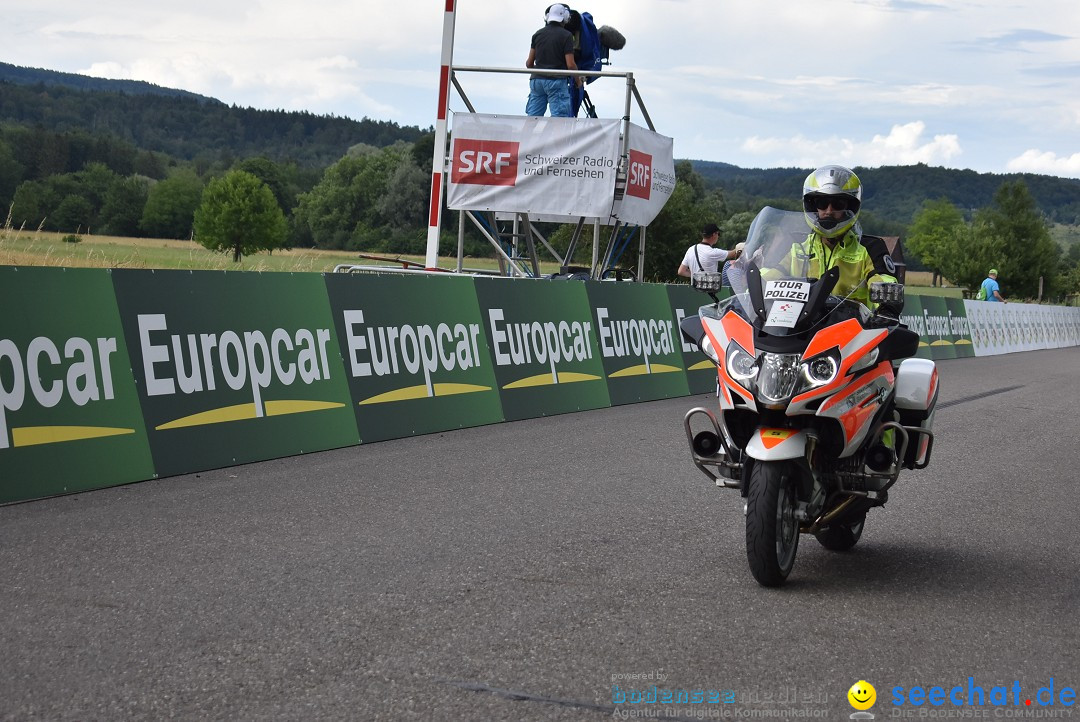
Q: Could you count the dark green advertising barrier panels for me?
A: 9